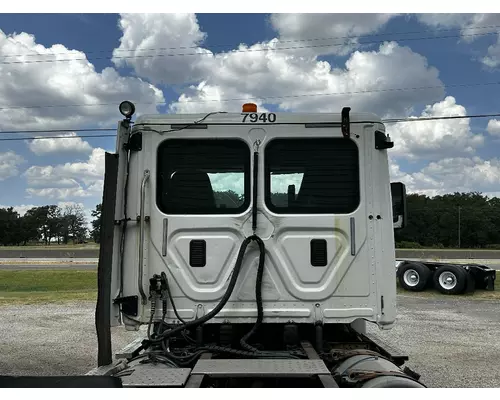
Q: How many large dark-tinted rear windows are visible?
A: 2